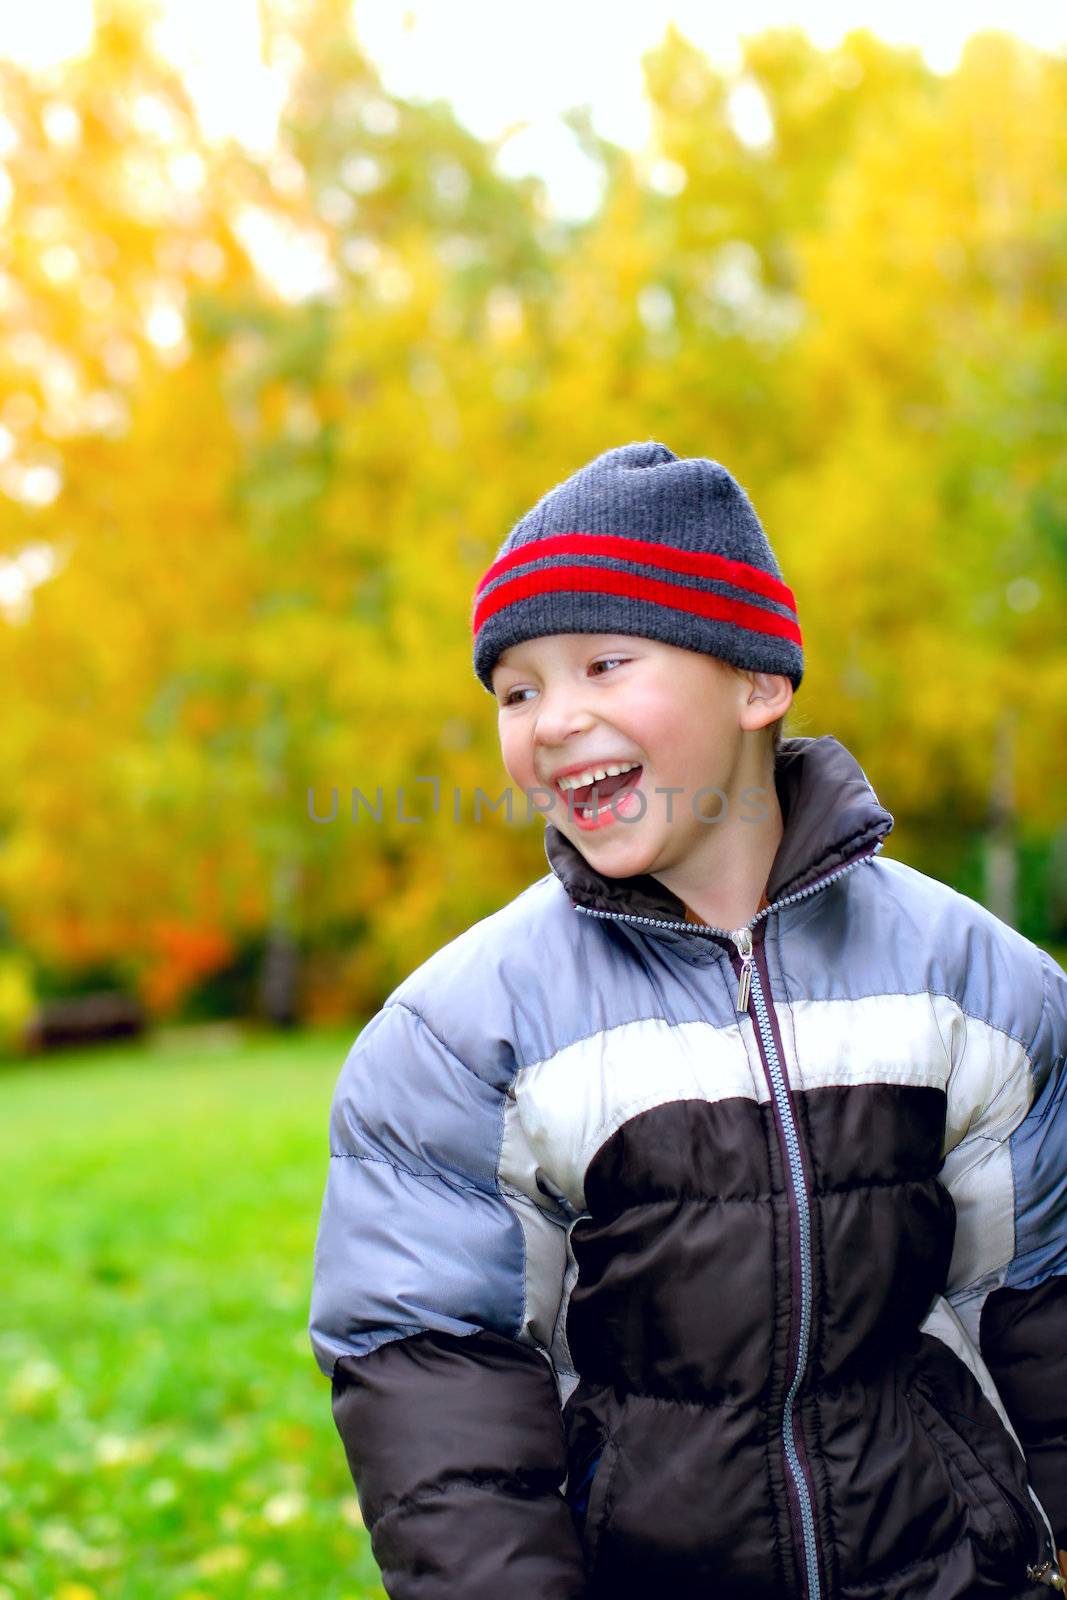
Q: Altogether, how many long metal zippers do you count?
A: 1